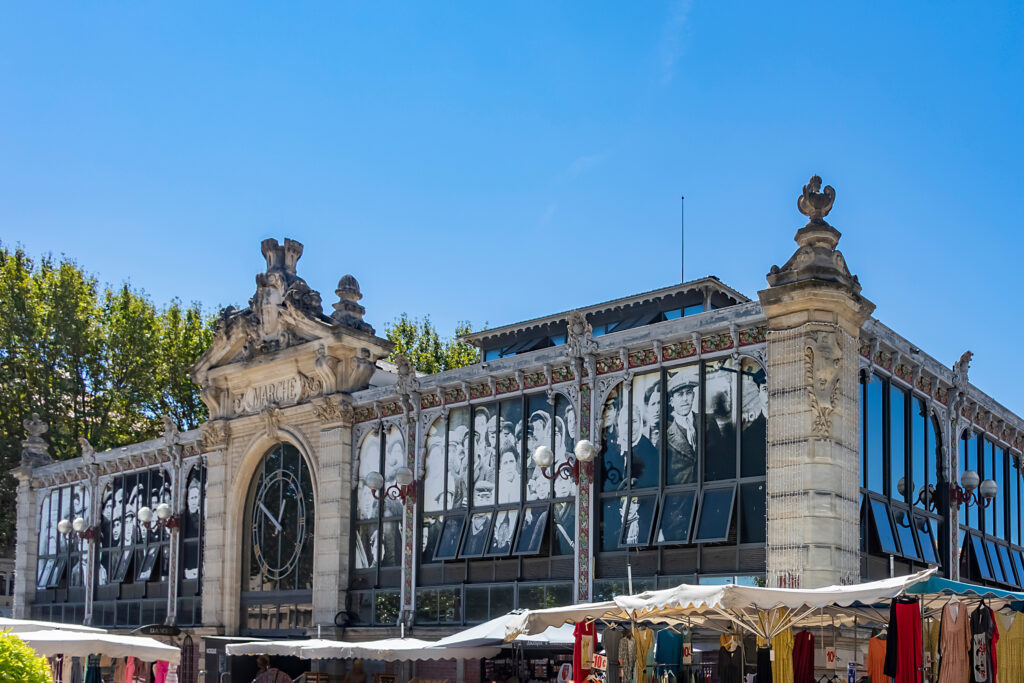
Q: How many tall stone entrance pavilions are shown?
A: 1